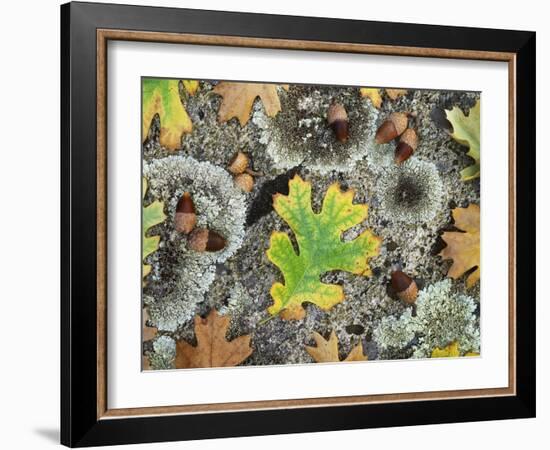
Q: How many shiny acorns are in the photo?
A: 6